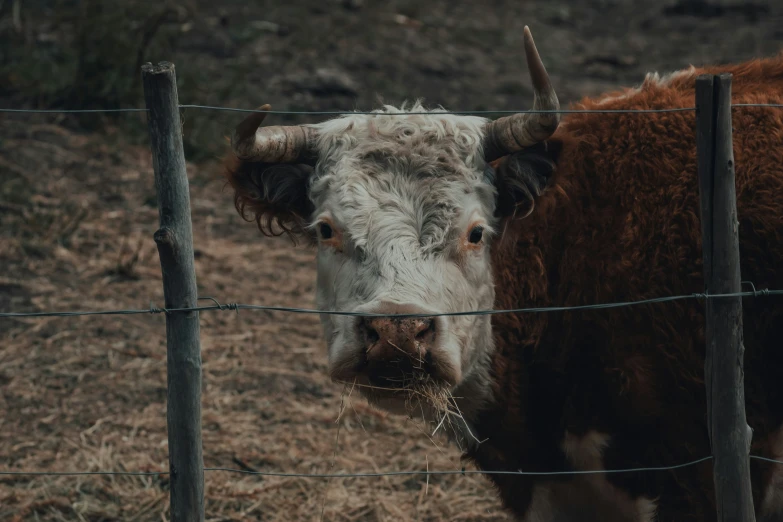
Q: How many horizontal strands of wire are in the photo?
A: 3